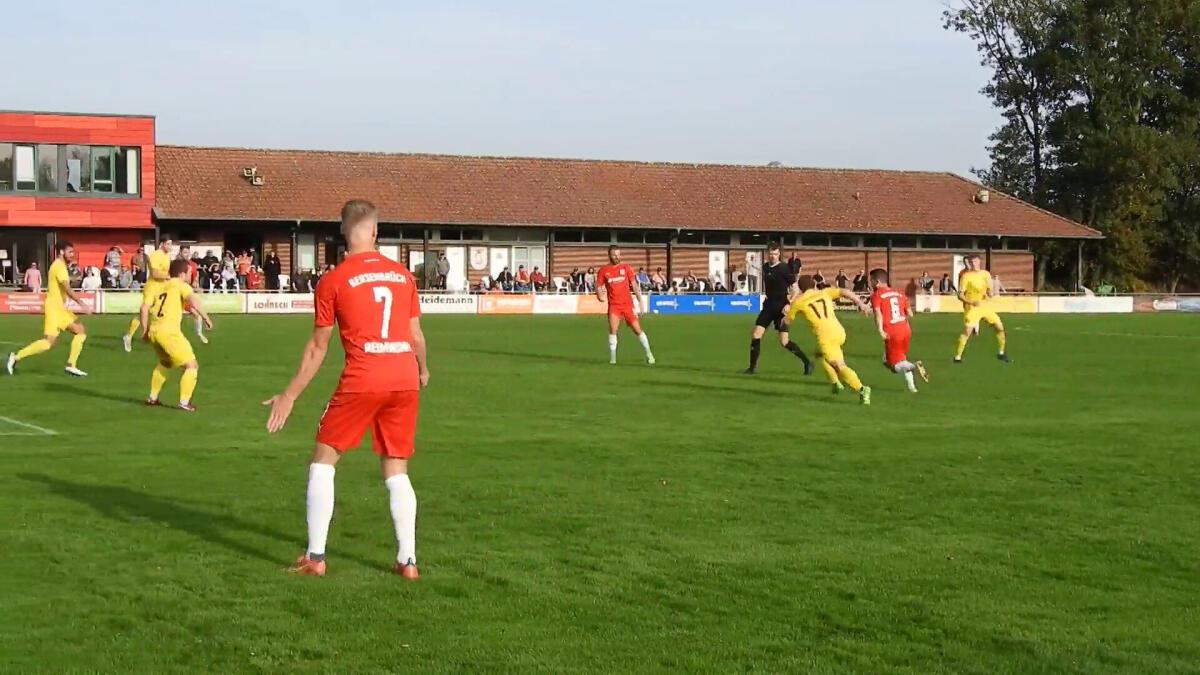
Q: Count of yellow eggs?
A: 0